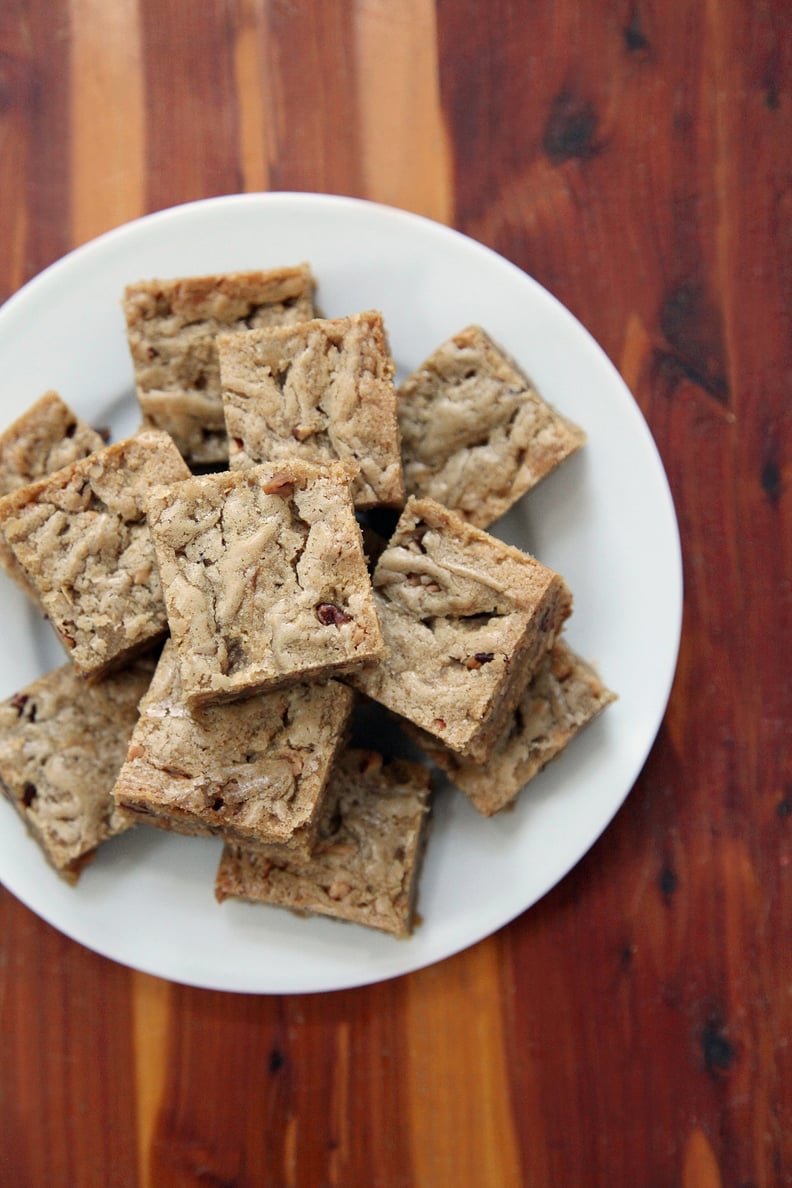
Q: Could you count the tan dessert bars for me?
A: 11